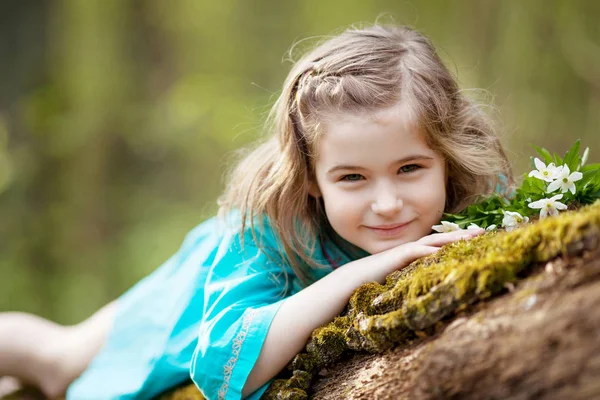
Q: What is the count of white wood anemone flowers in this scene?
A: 6